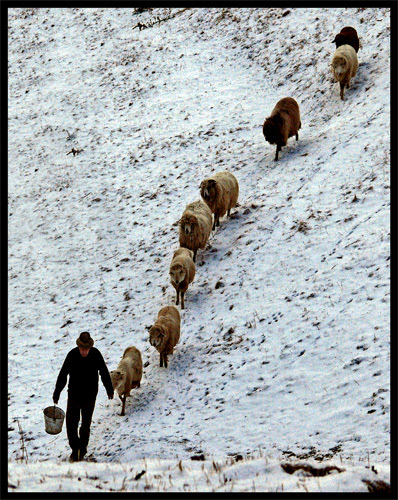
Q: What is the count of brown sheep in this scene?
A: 2